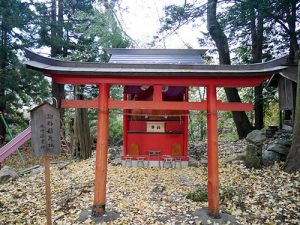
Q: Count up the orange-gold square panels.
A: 2